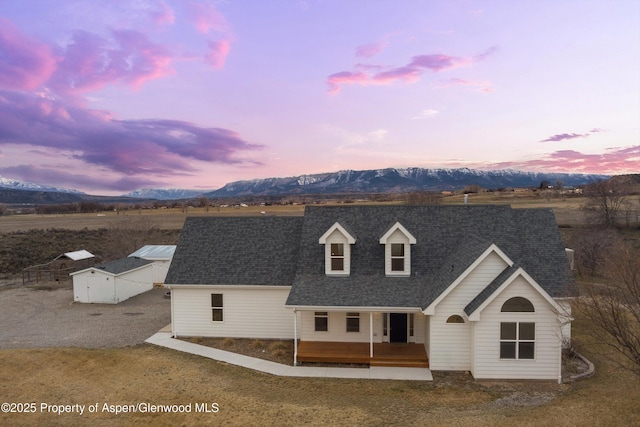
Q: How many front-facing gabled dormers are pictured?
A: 2